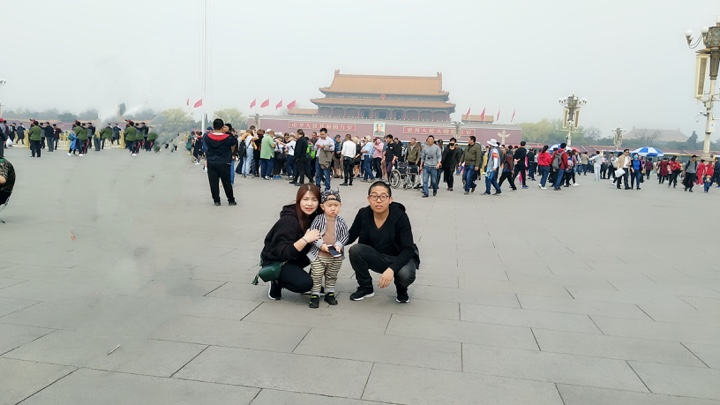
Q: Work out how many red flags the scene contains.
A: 10